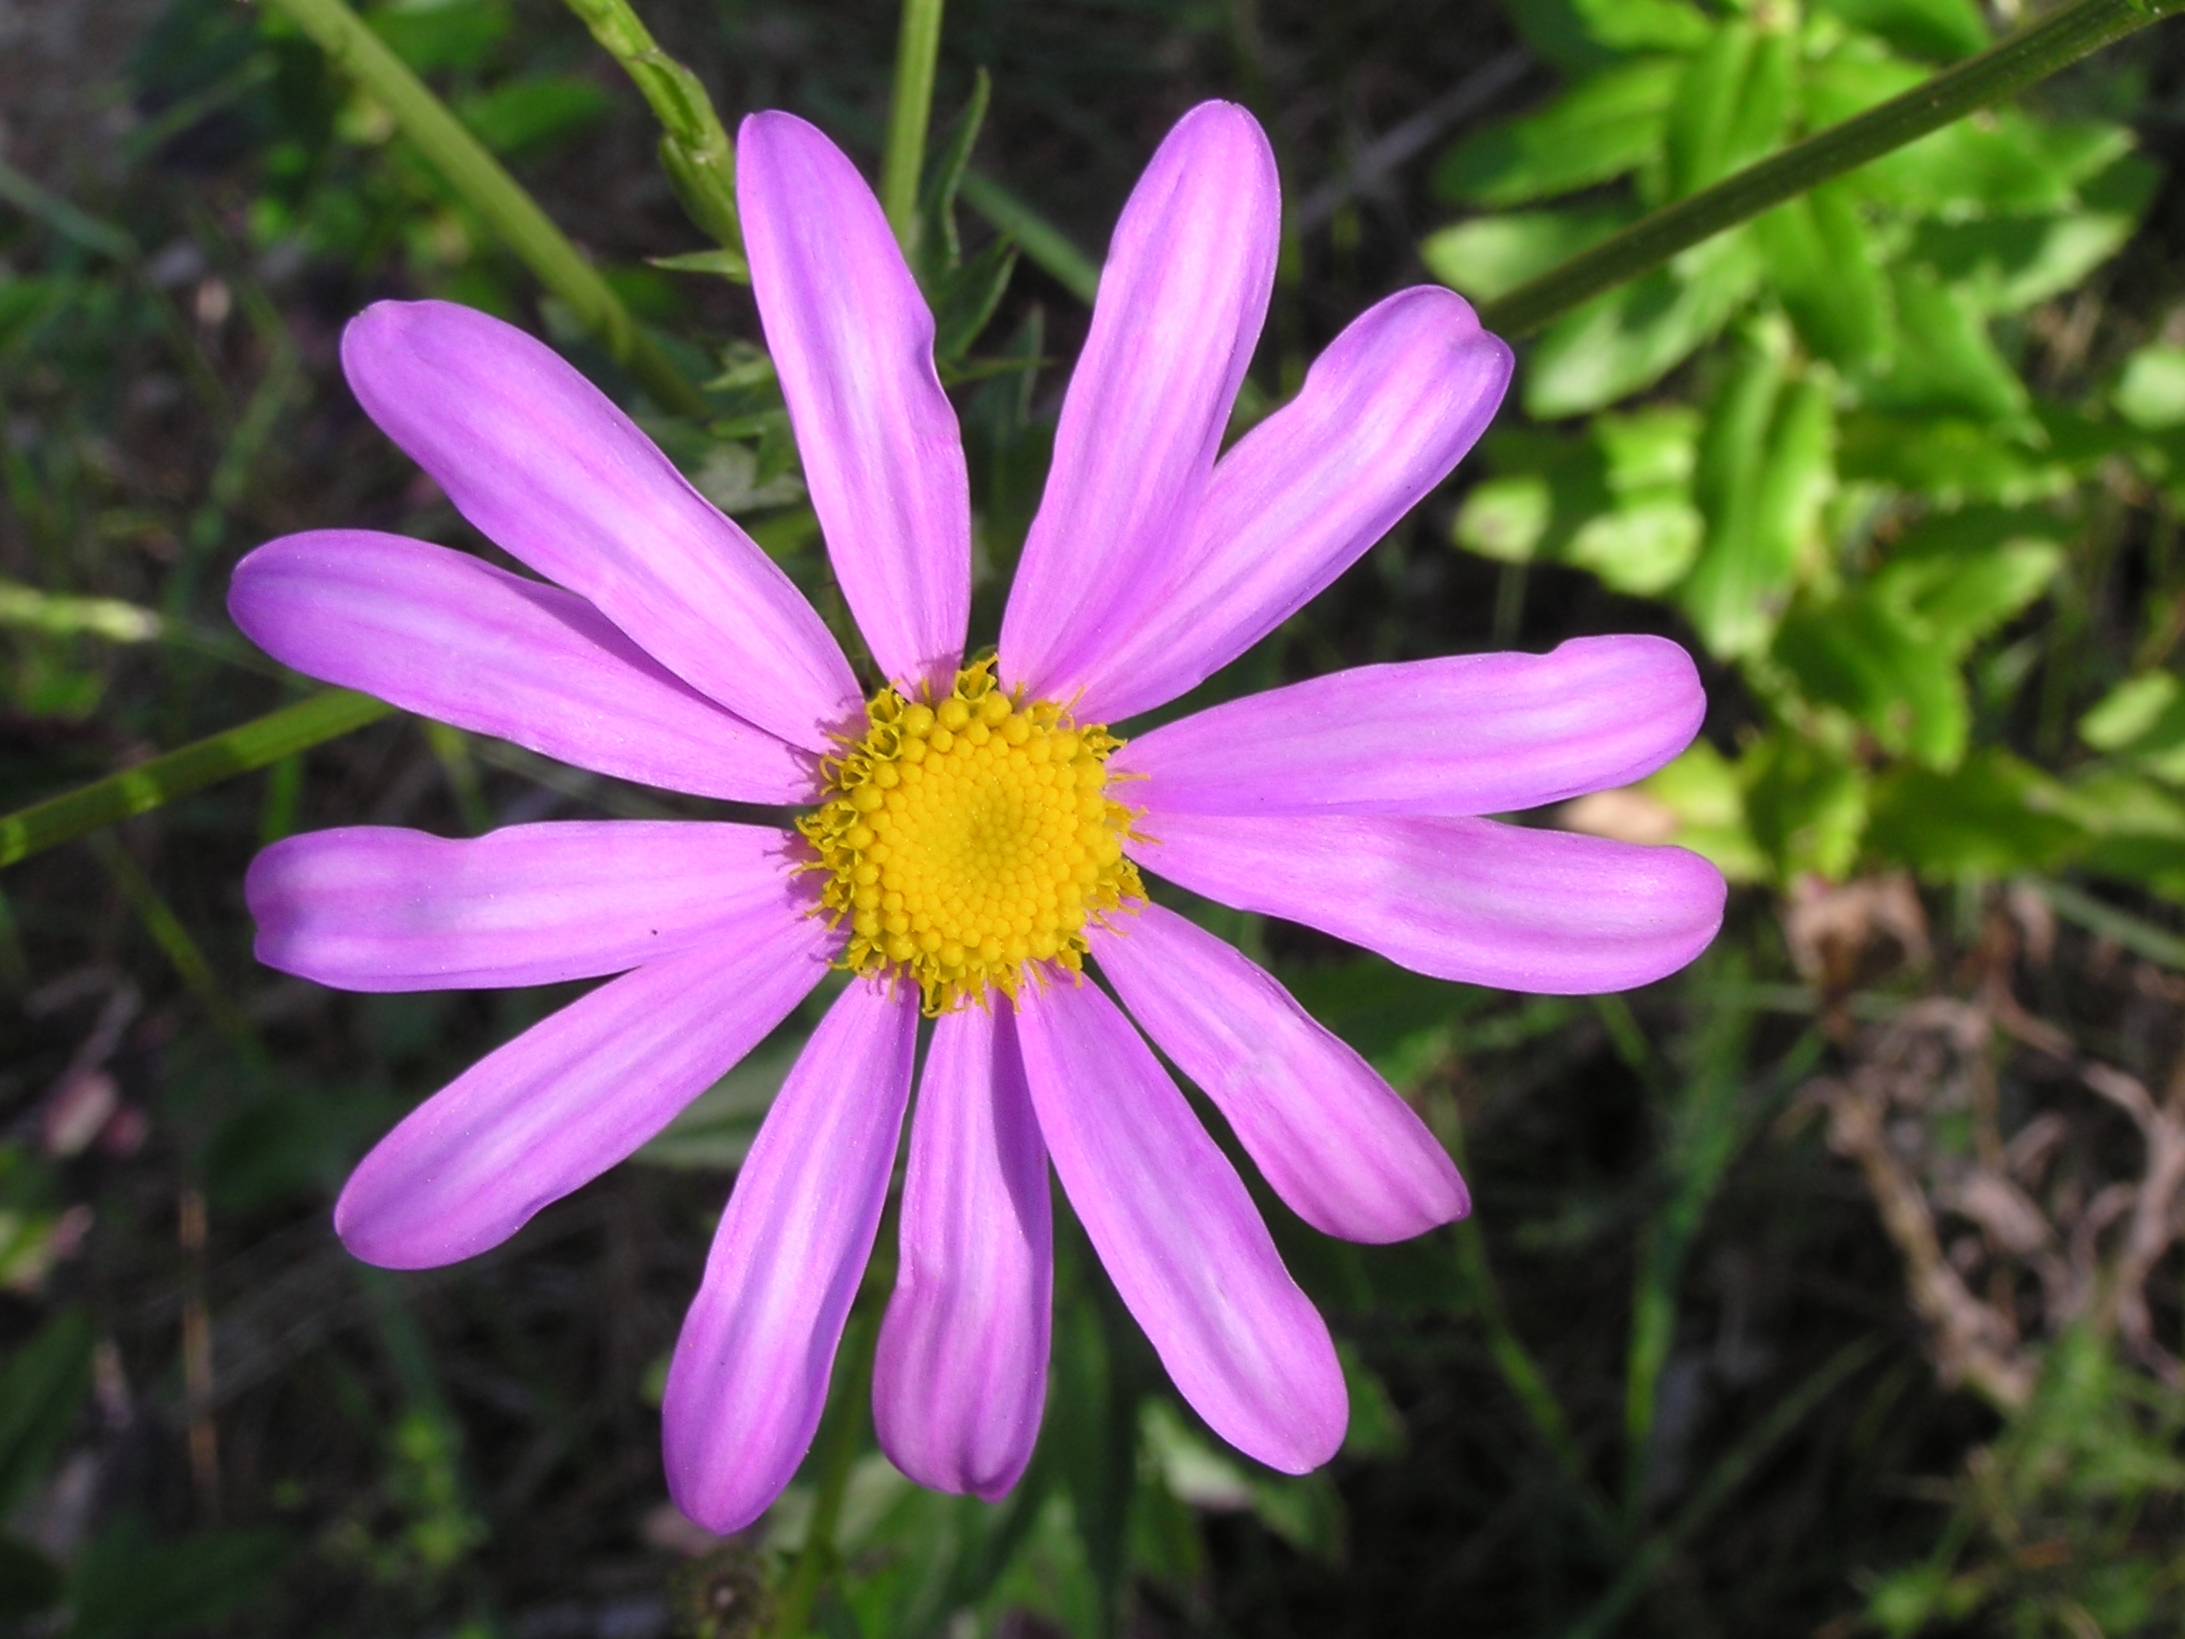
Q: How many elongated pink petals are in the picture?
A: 13